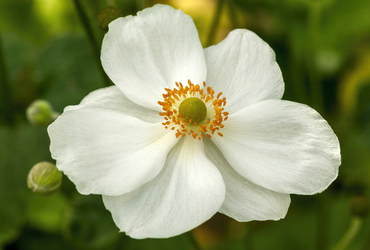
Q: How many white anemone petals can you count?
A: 7